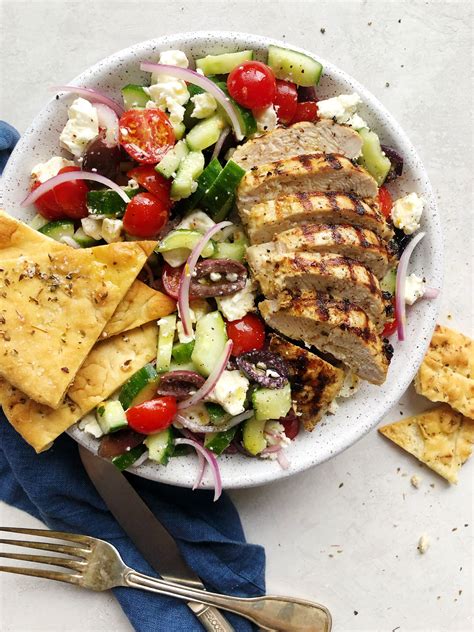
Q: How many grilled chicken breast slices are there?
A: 7